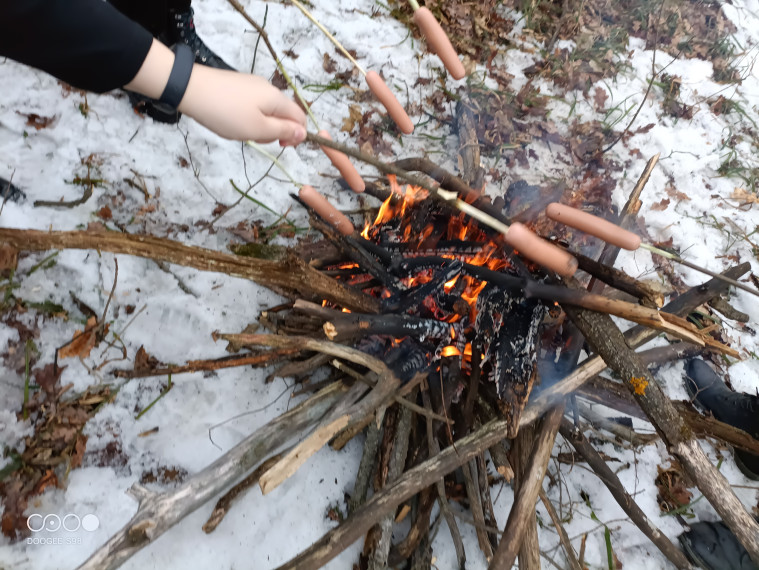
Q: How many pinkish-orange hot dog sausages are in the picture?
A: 6